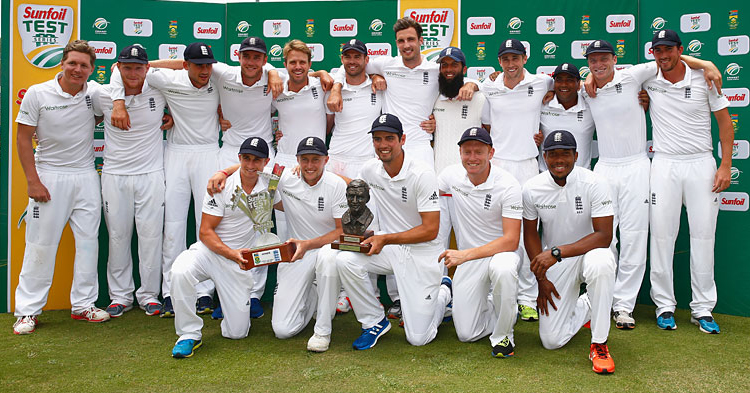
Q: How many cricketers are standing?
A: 12